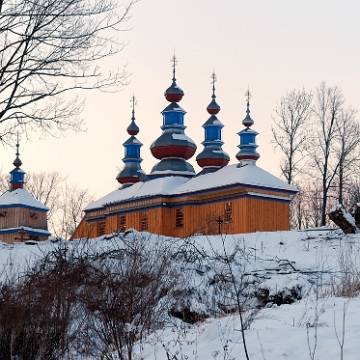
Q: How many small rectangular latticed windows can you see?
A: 5